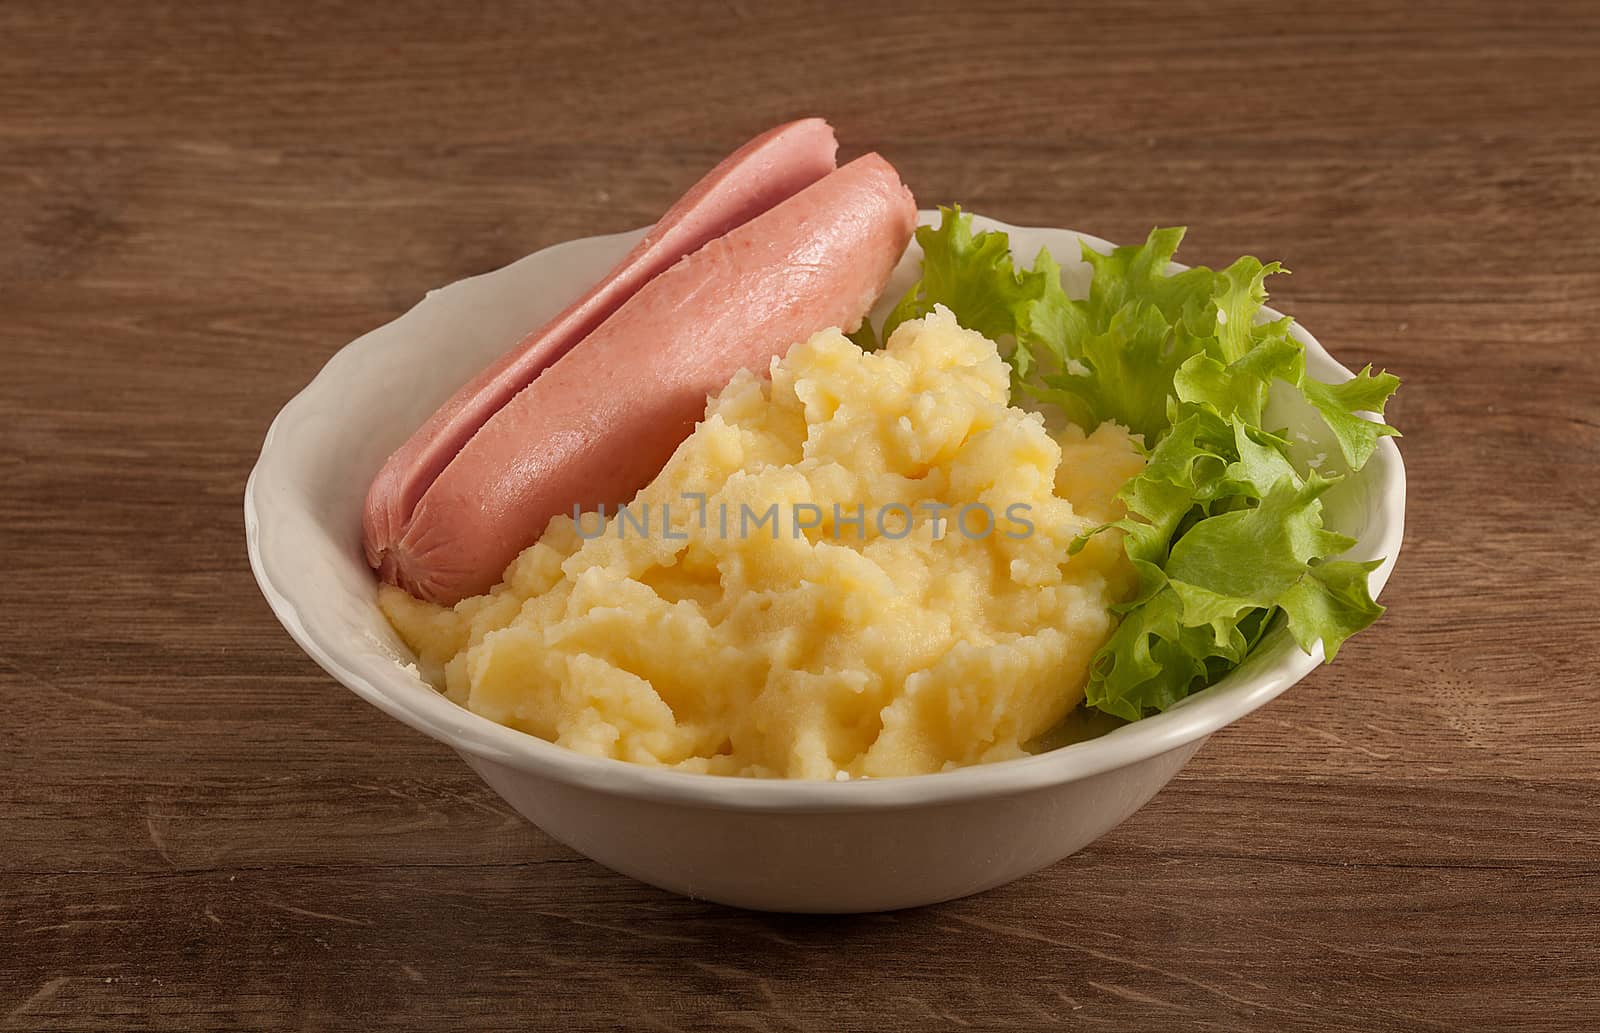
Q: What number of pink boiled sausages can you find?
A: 1